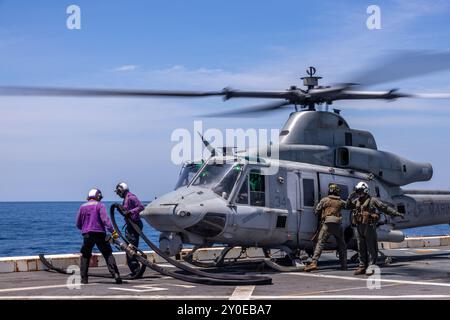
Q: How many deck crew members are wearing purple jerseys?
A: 2